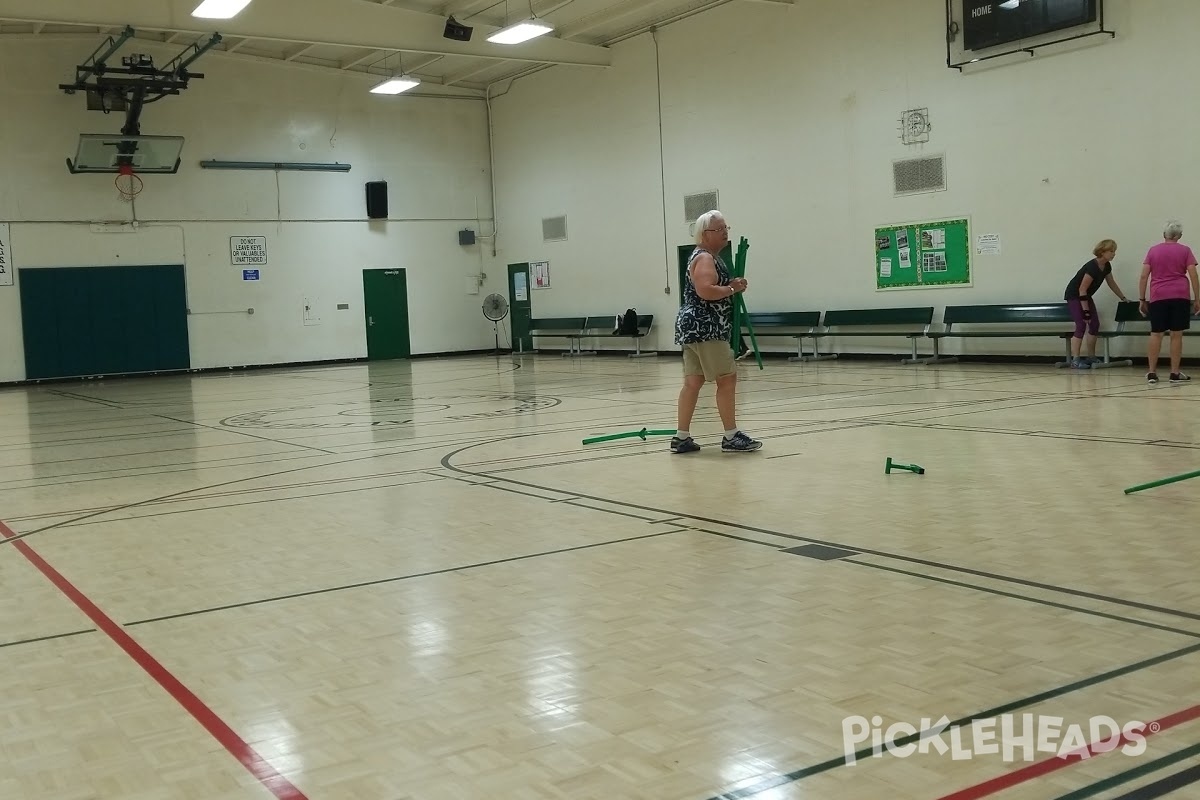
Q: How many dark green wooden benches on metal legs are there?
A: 6